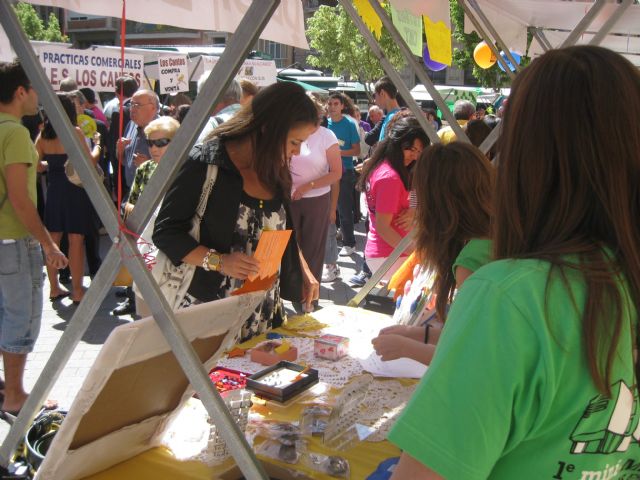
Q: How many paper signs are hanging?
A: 3